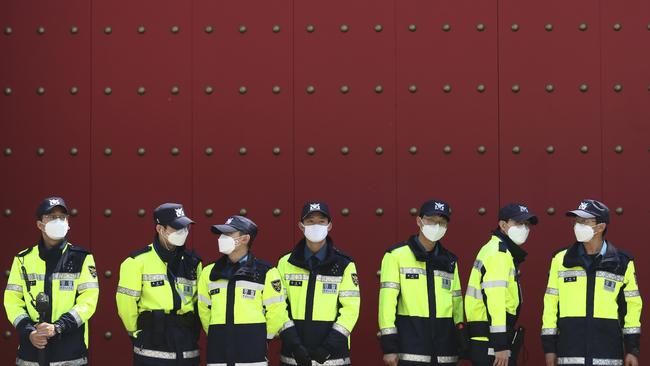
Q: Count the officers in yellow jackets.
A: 7